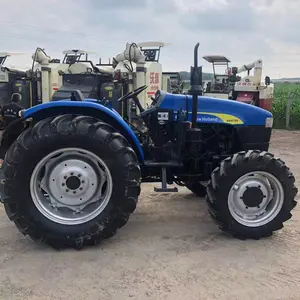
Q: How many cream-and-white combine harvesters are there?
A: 4